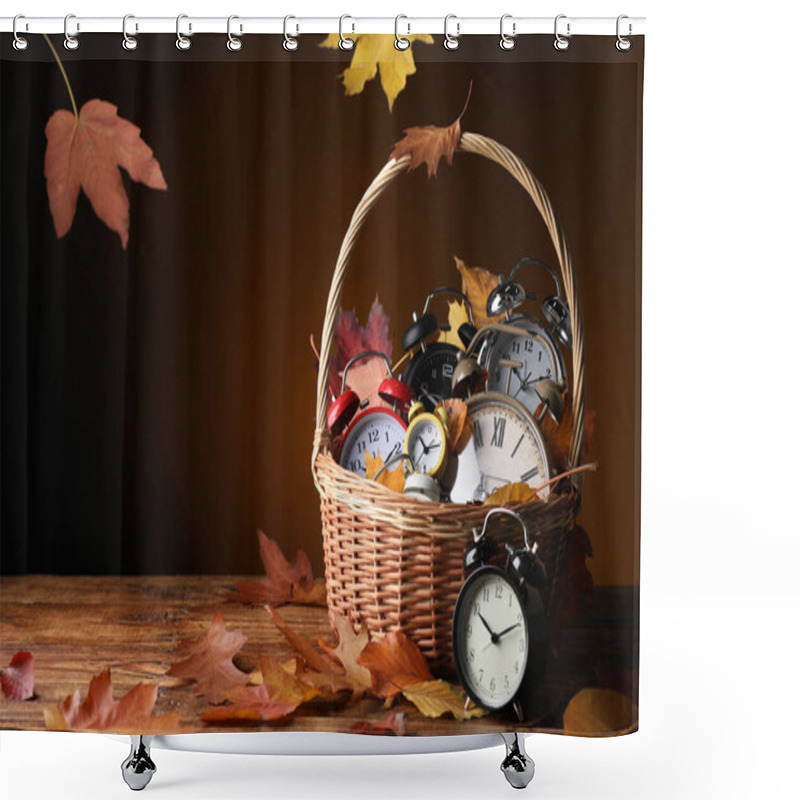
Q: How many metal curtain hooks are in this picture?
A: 12